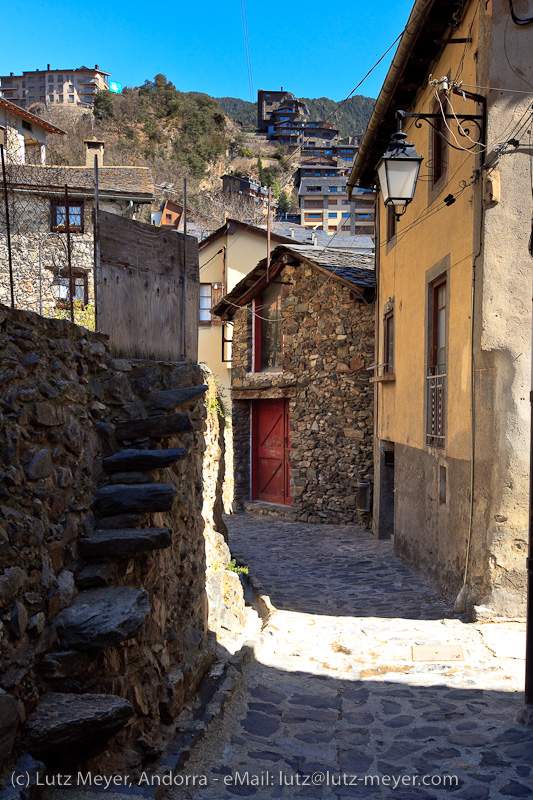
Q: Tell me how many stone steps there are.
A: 7